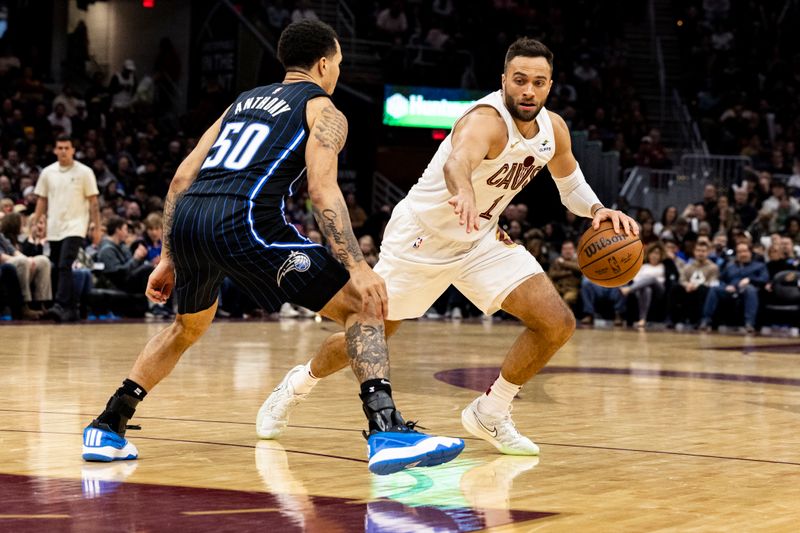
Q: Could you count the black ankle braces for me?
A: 2